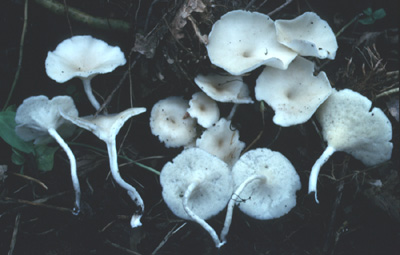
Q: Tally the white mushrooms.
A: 13